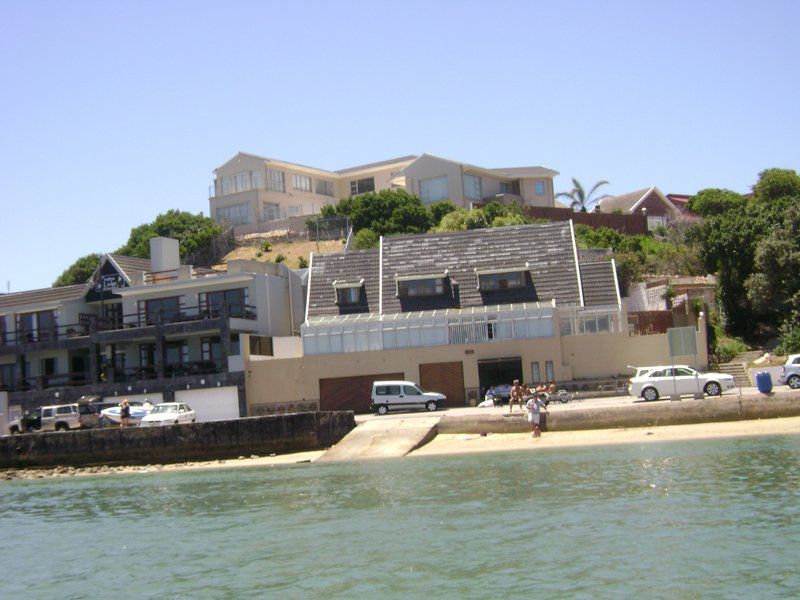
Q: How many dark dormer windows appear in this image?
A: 3